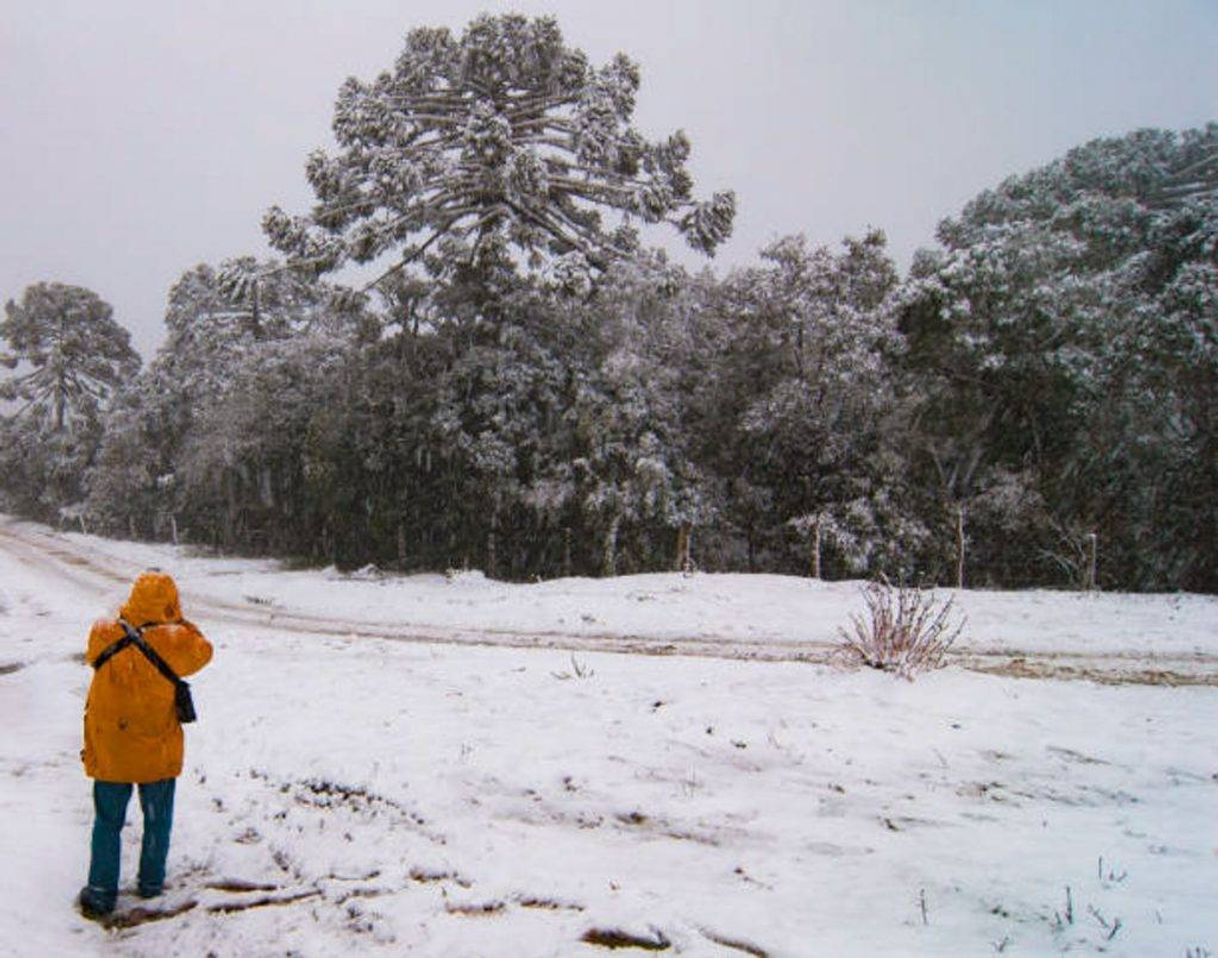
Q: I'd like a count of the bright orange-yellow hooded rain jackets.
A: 1